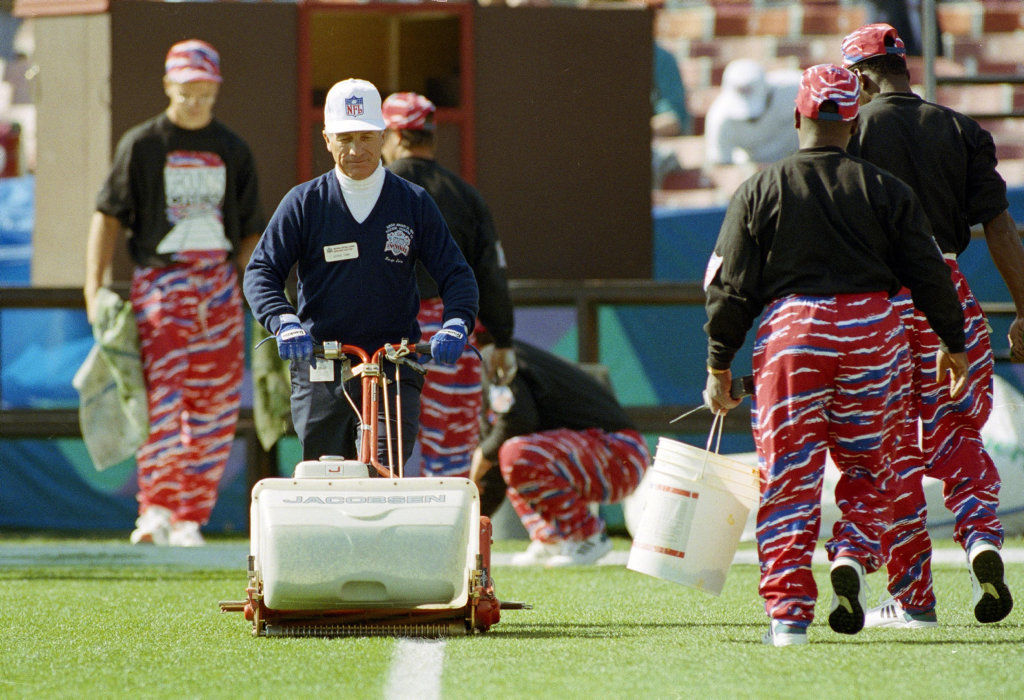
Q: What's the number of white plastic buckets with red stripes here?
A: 1